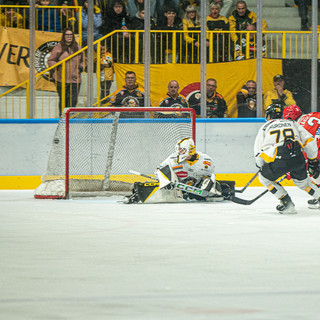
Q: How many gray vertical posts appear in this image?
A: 6